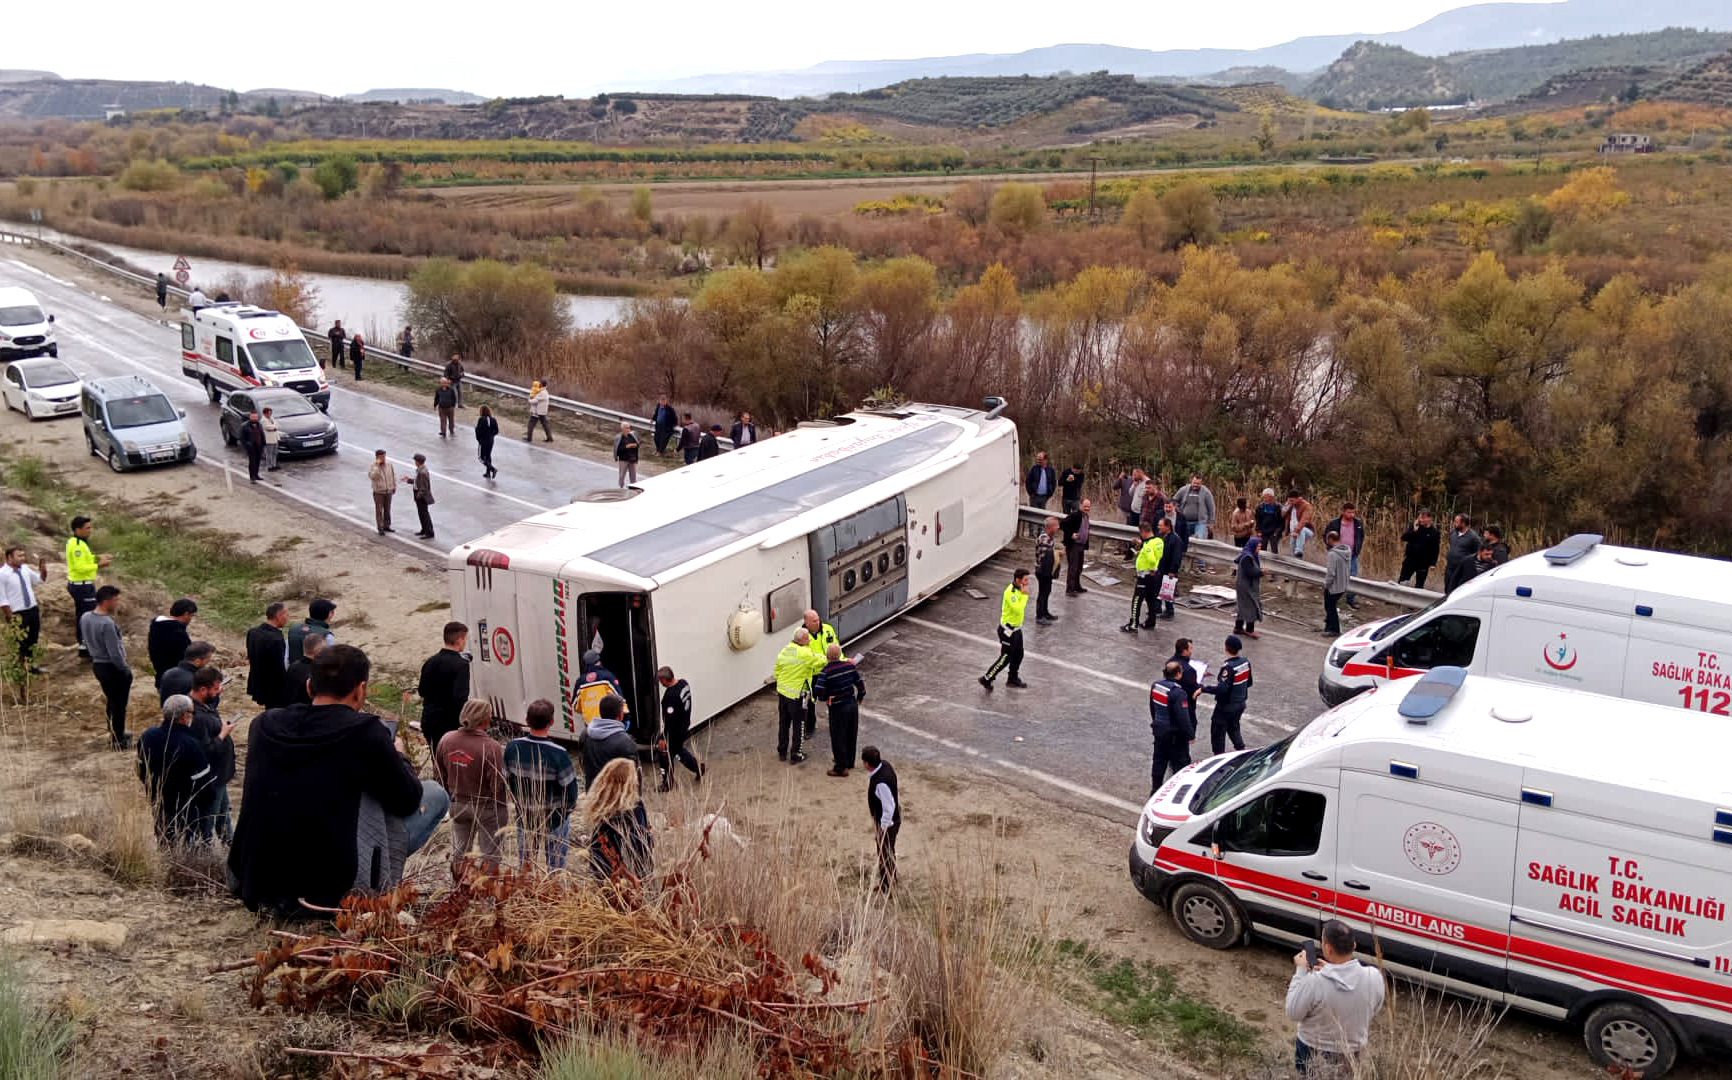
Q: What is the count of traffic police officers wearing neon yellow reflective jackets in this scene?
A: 5